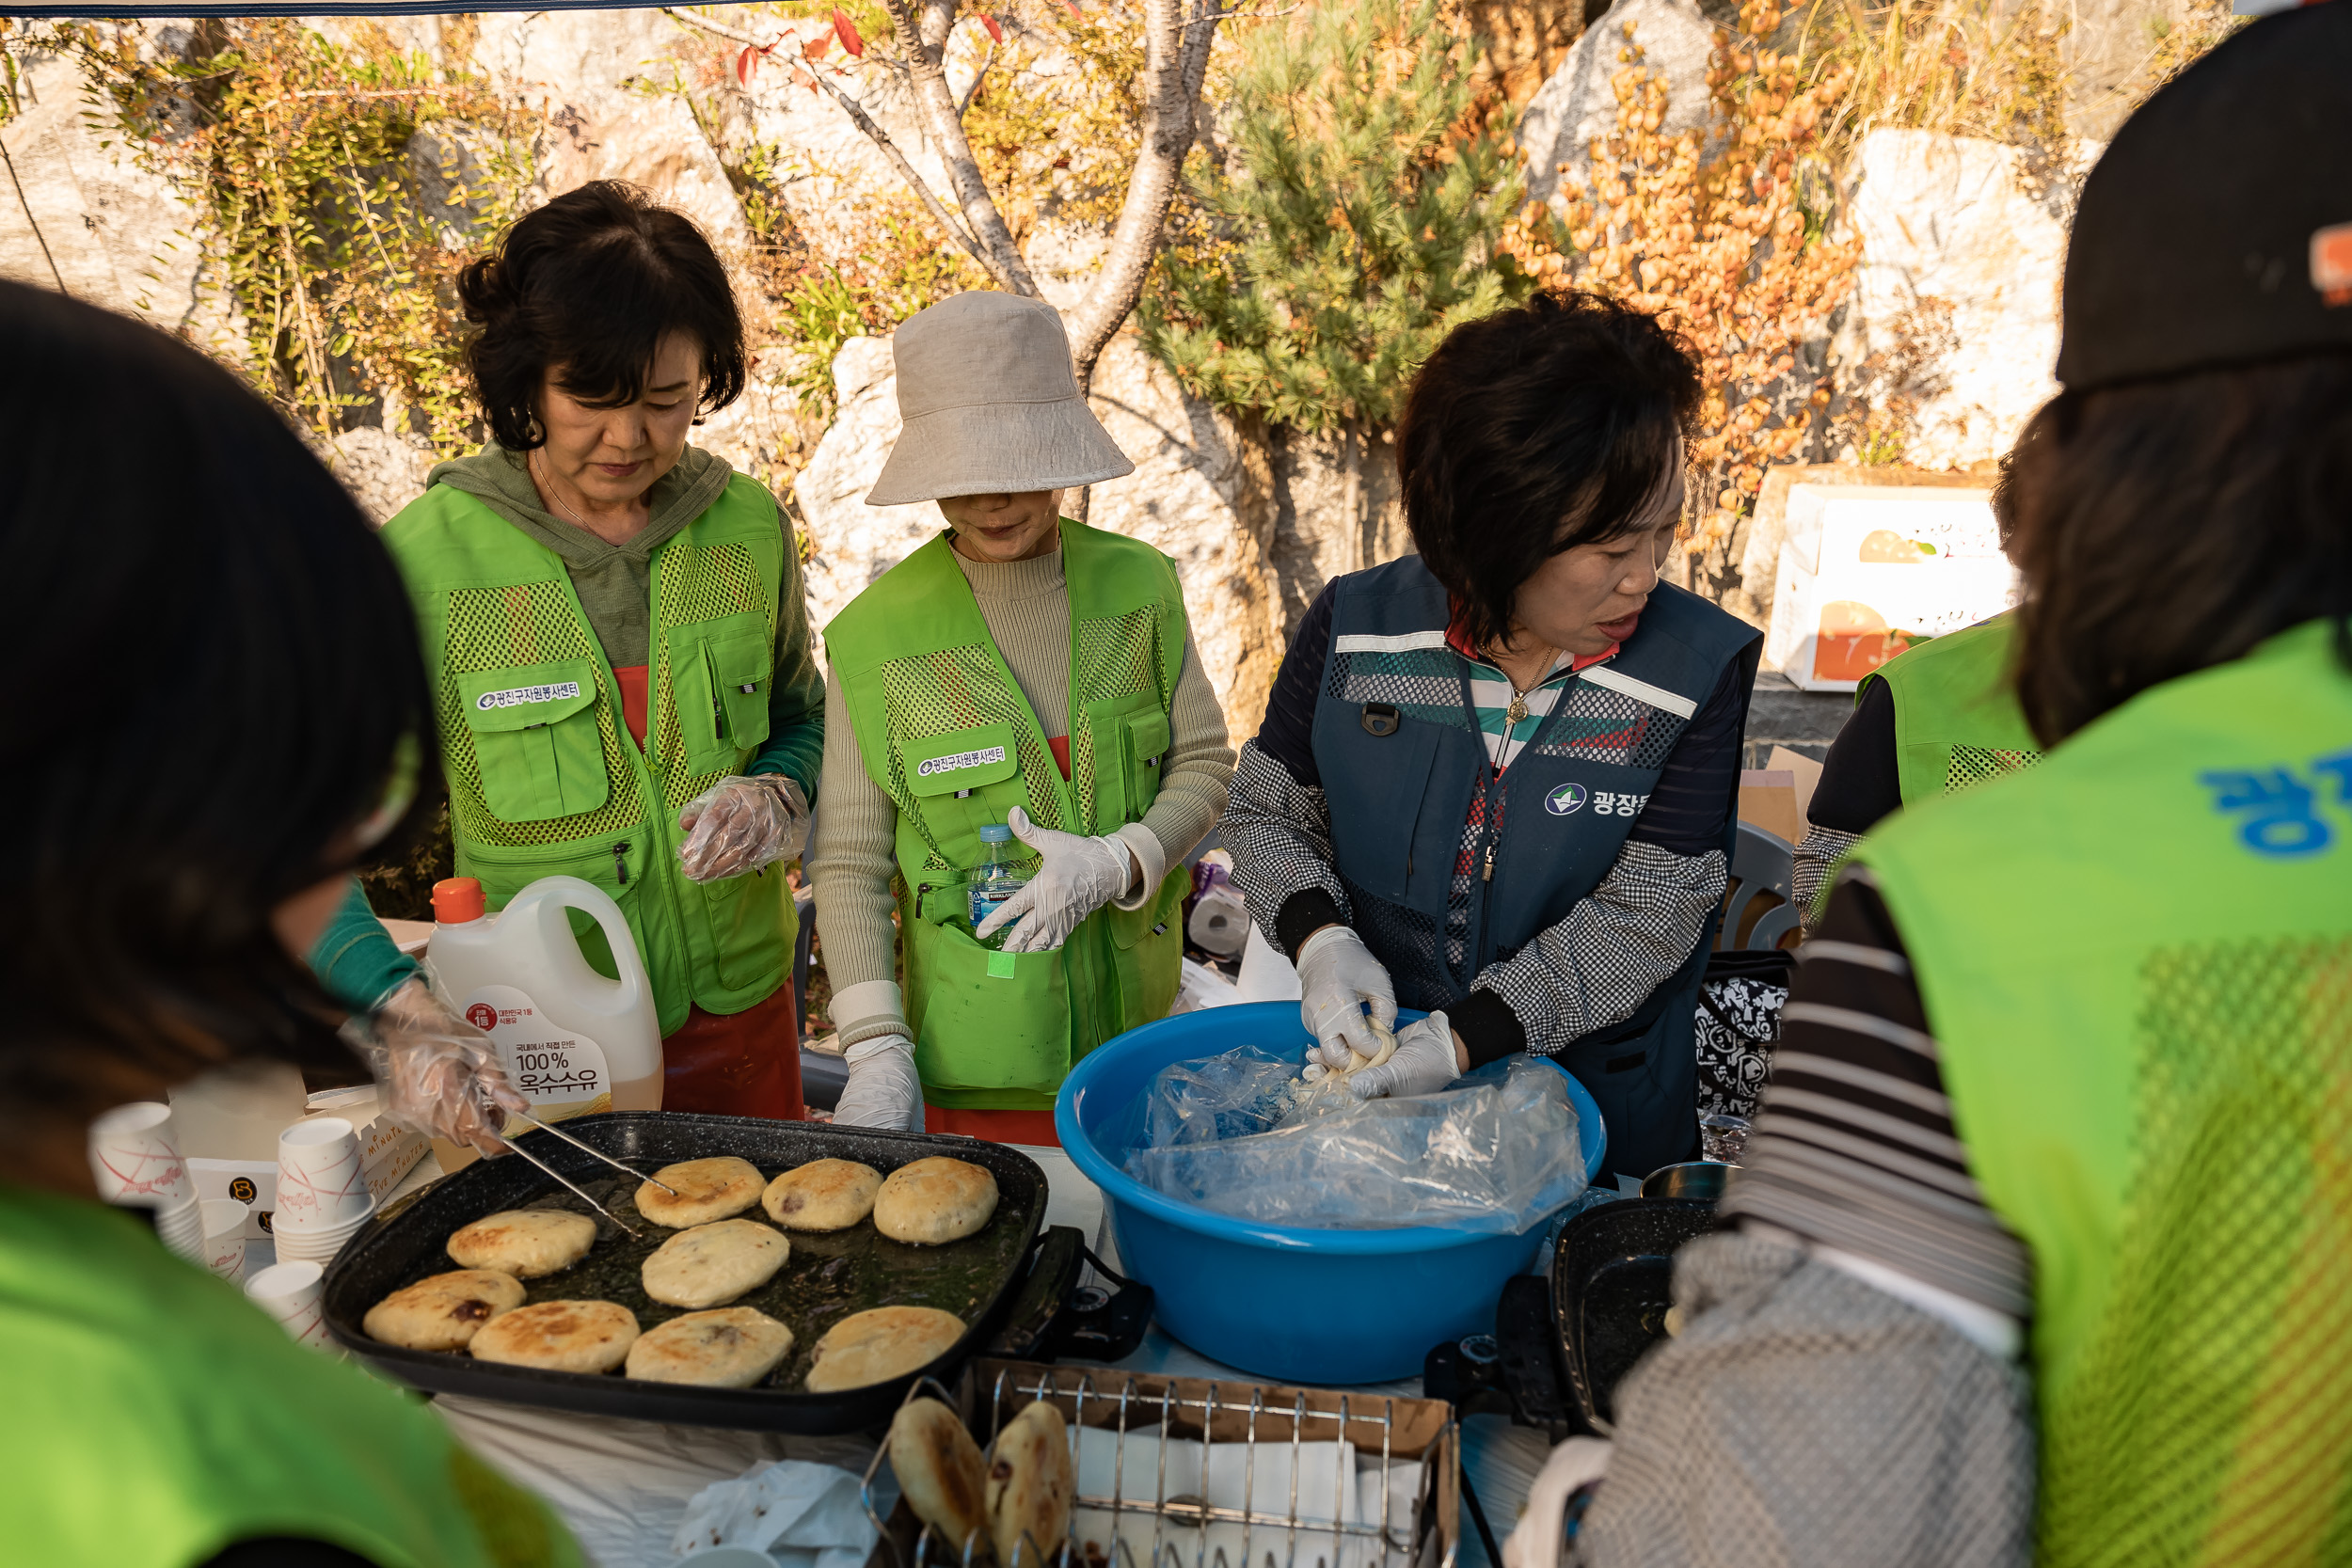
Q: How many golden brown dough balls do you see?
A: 11